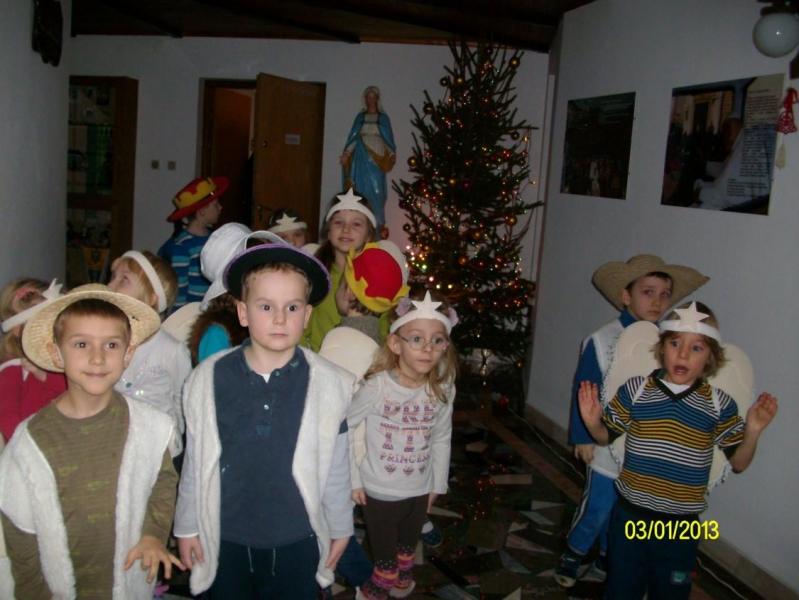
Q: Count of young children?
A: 12